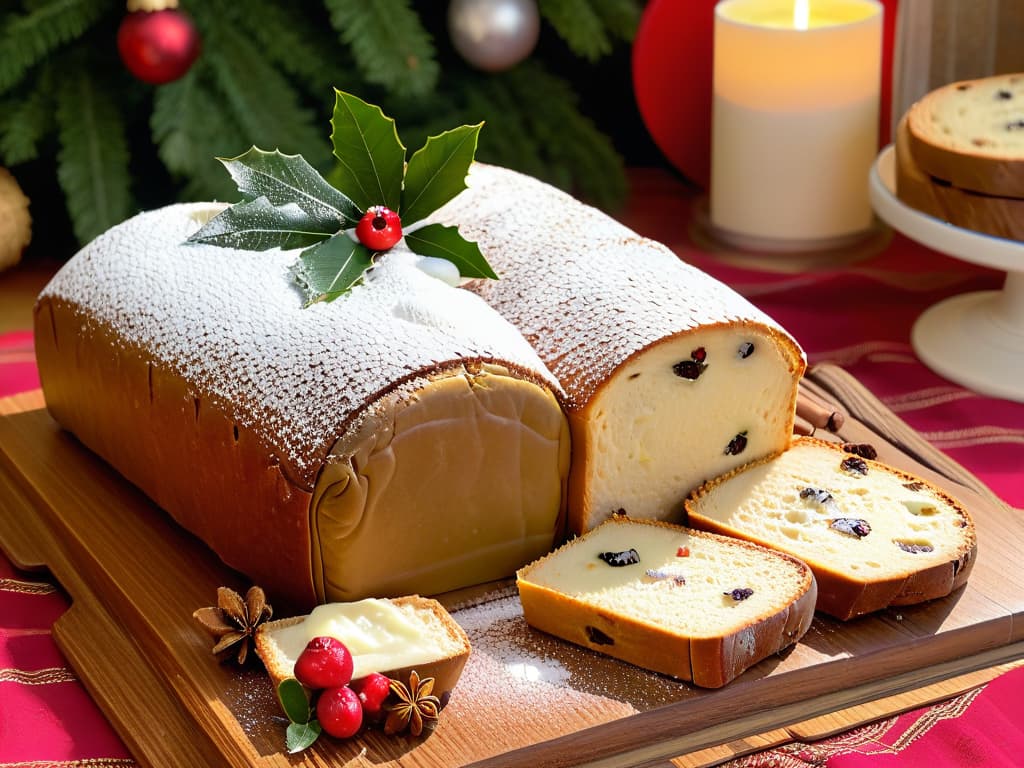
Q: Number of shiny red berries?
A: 4